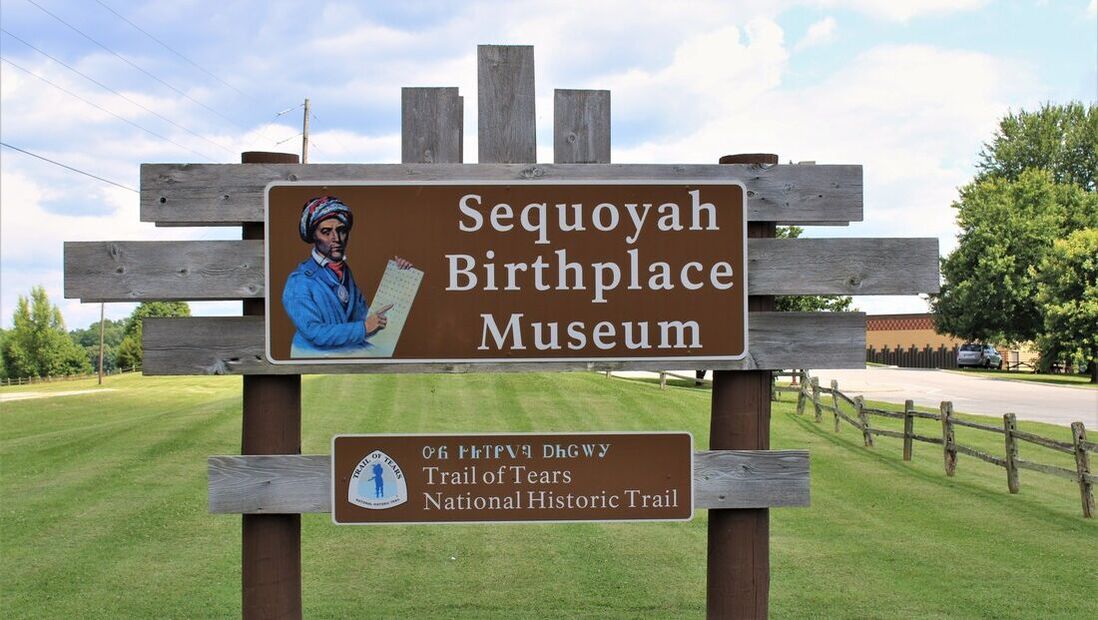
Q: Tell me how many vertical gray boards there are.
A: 3